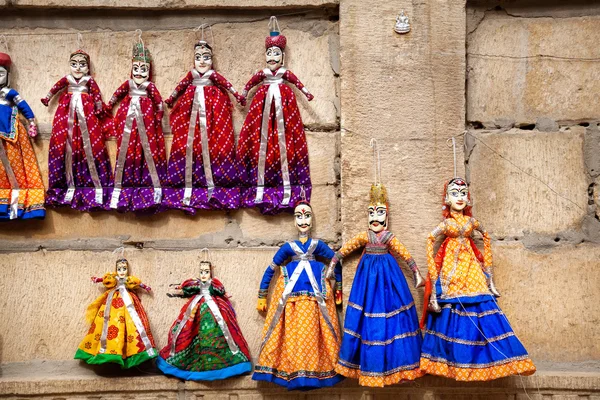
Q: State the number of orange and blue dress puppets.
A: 4